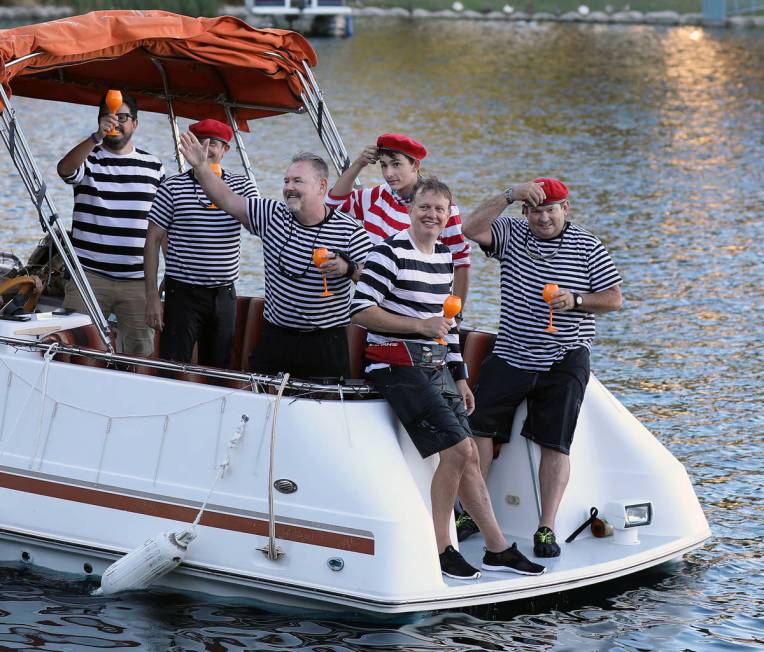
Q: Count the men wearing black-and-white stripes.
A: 5